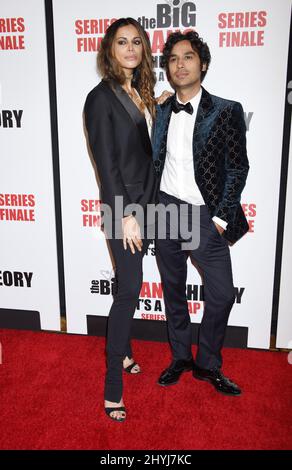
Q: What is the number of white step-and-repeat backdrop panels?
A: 3